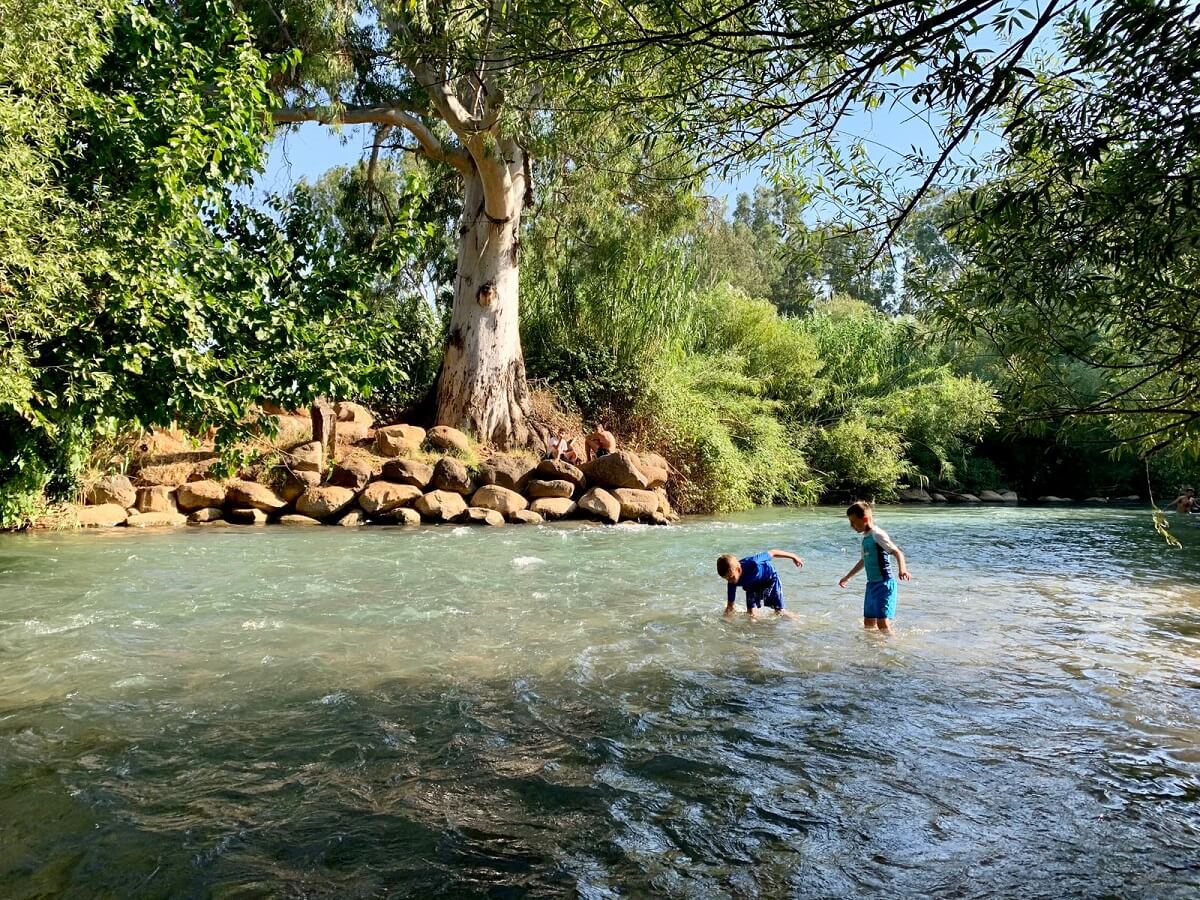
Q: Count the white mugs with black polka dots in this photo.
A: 0